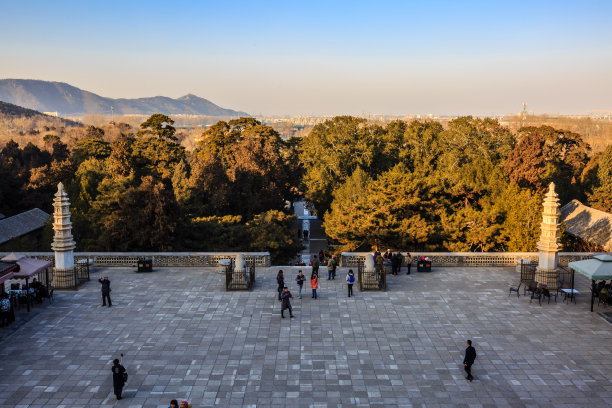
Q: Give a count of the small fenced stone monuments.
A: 2